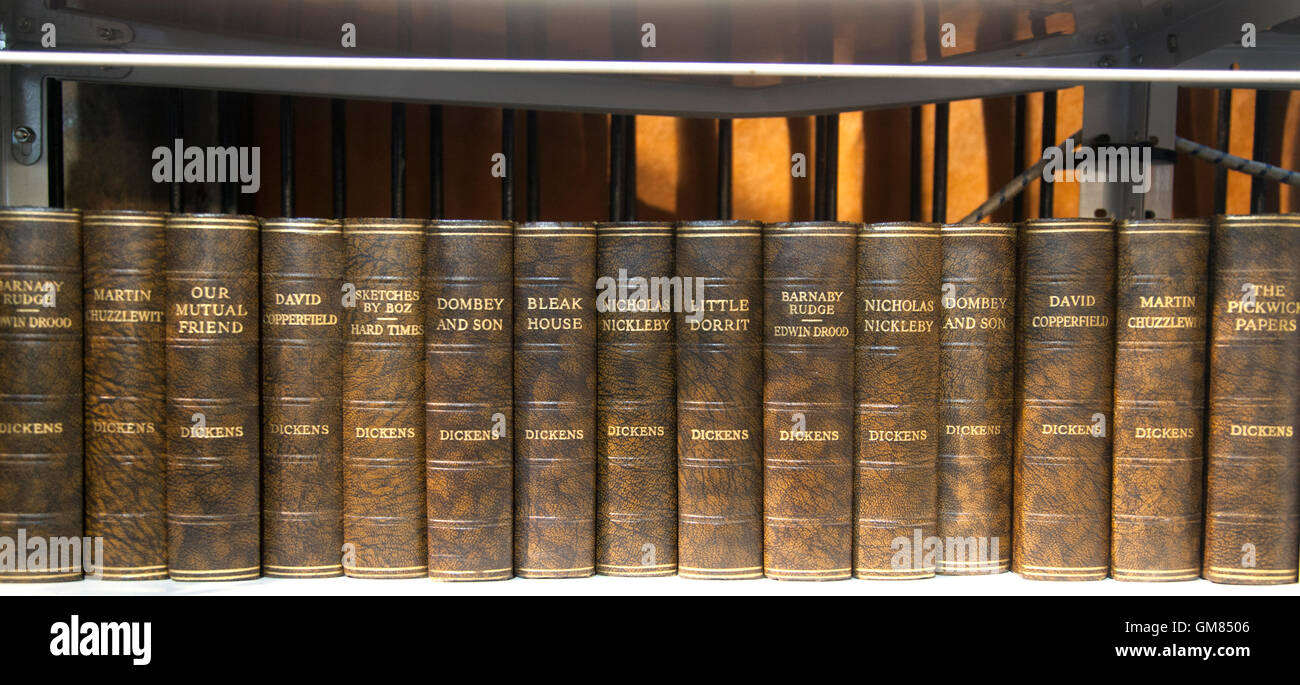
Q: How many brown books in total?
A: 15